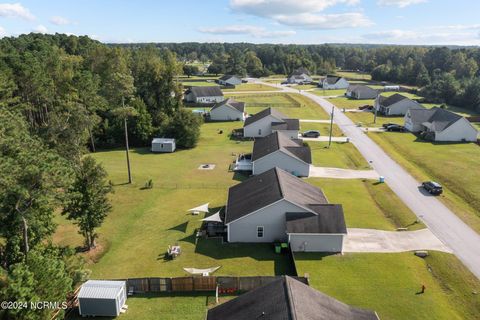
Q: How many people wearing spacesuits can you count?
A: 0